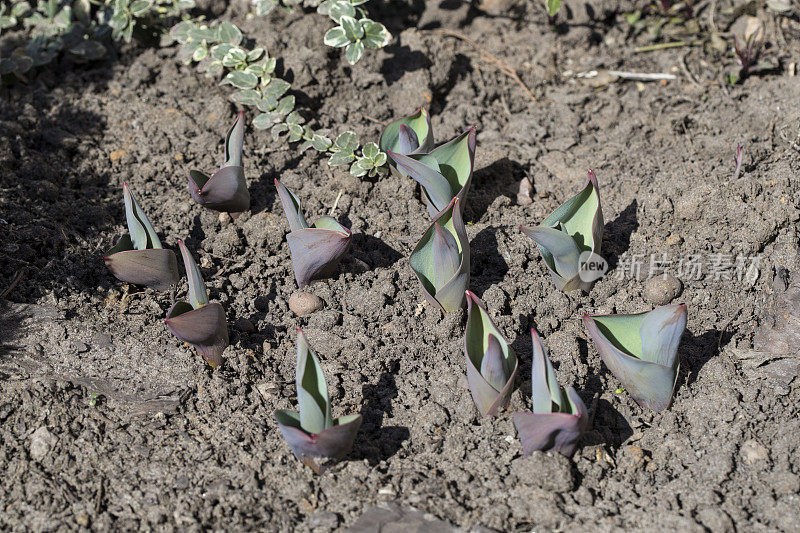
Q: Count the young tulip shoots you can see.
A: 12